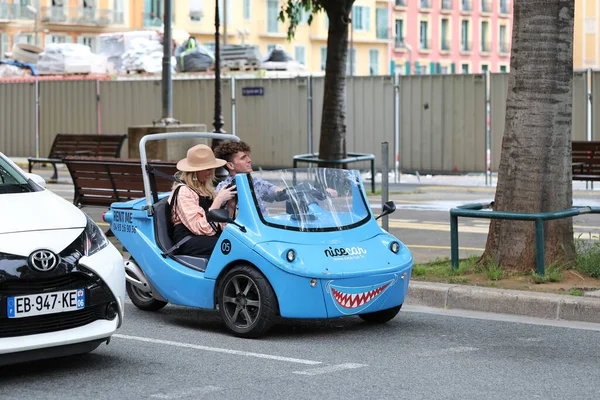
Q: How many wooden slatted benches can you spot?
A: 3